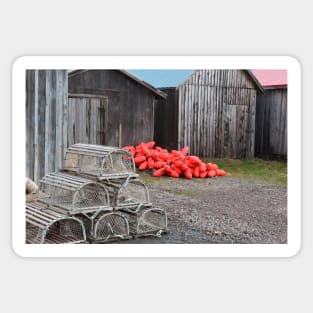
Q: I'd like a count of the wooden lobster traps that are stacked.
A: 6